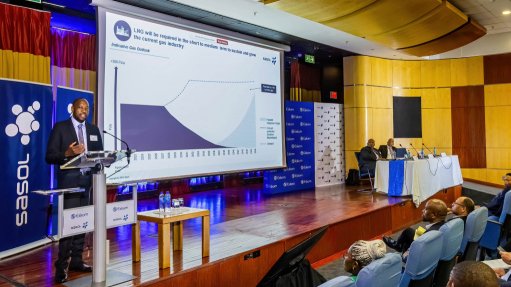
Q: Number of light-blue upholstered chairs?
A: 6